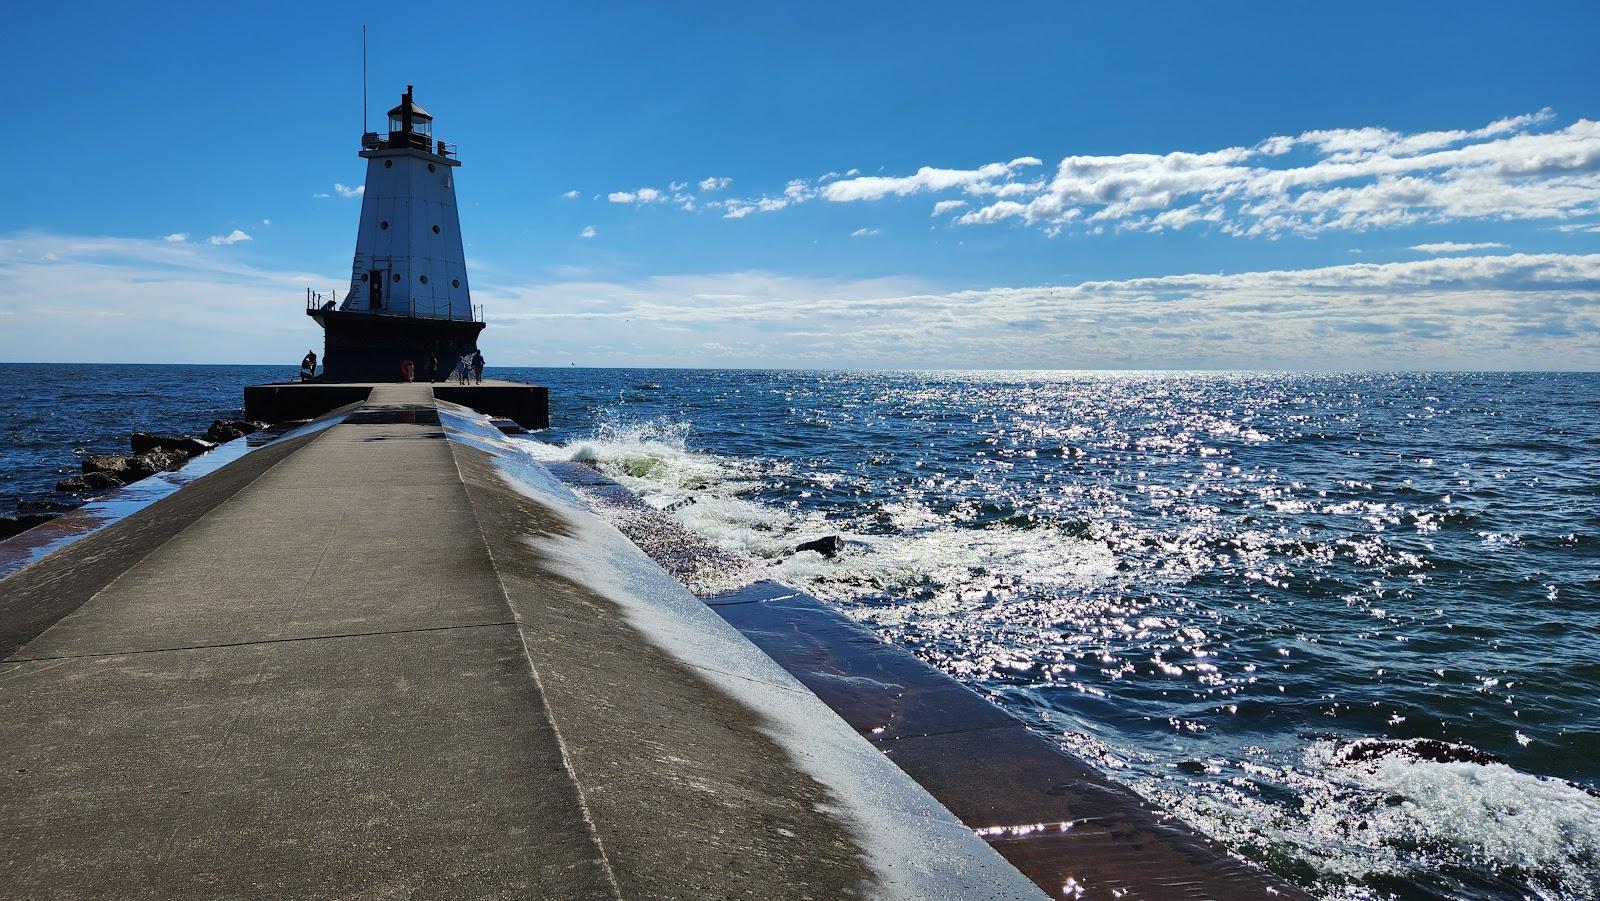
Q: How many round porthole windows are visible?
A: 8